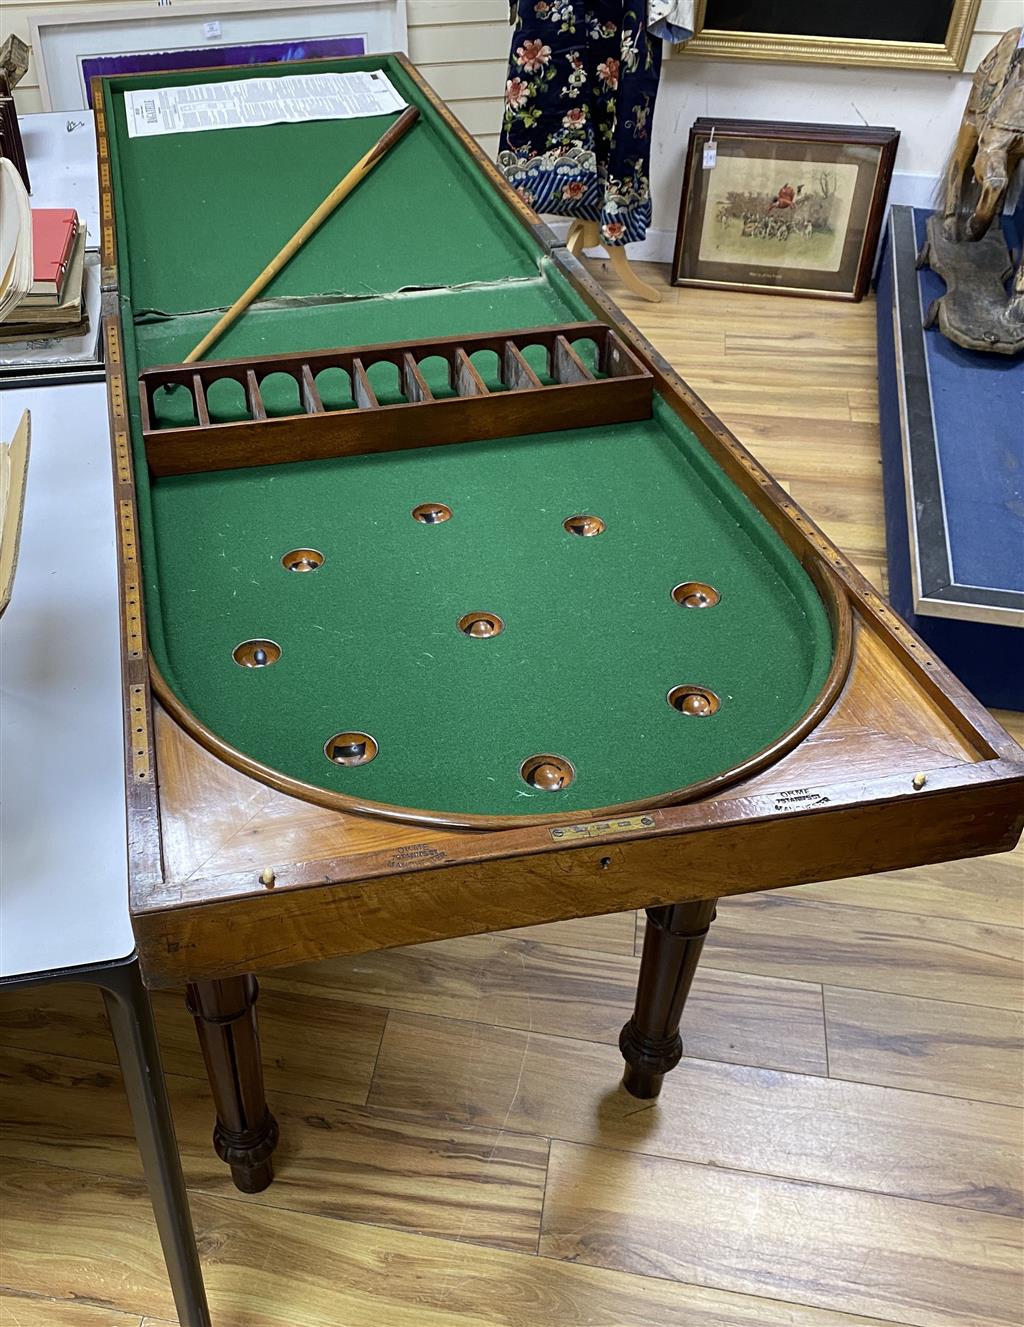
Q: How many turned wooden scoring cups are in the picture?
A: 9